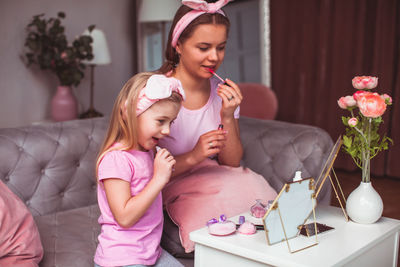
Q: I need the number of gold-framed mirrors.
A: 2